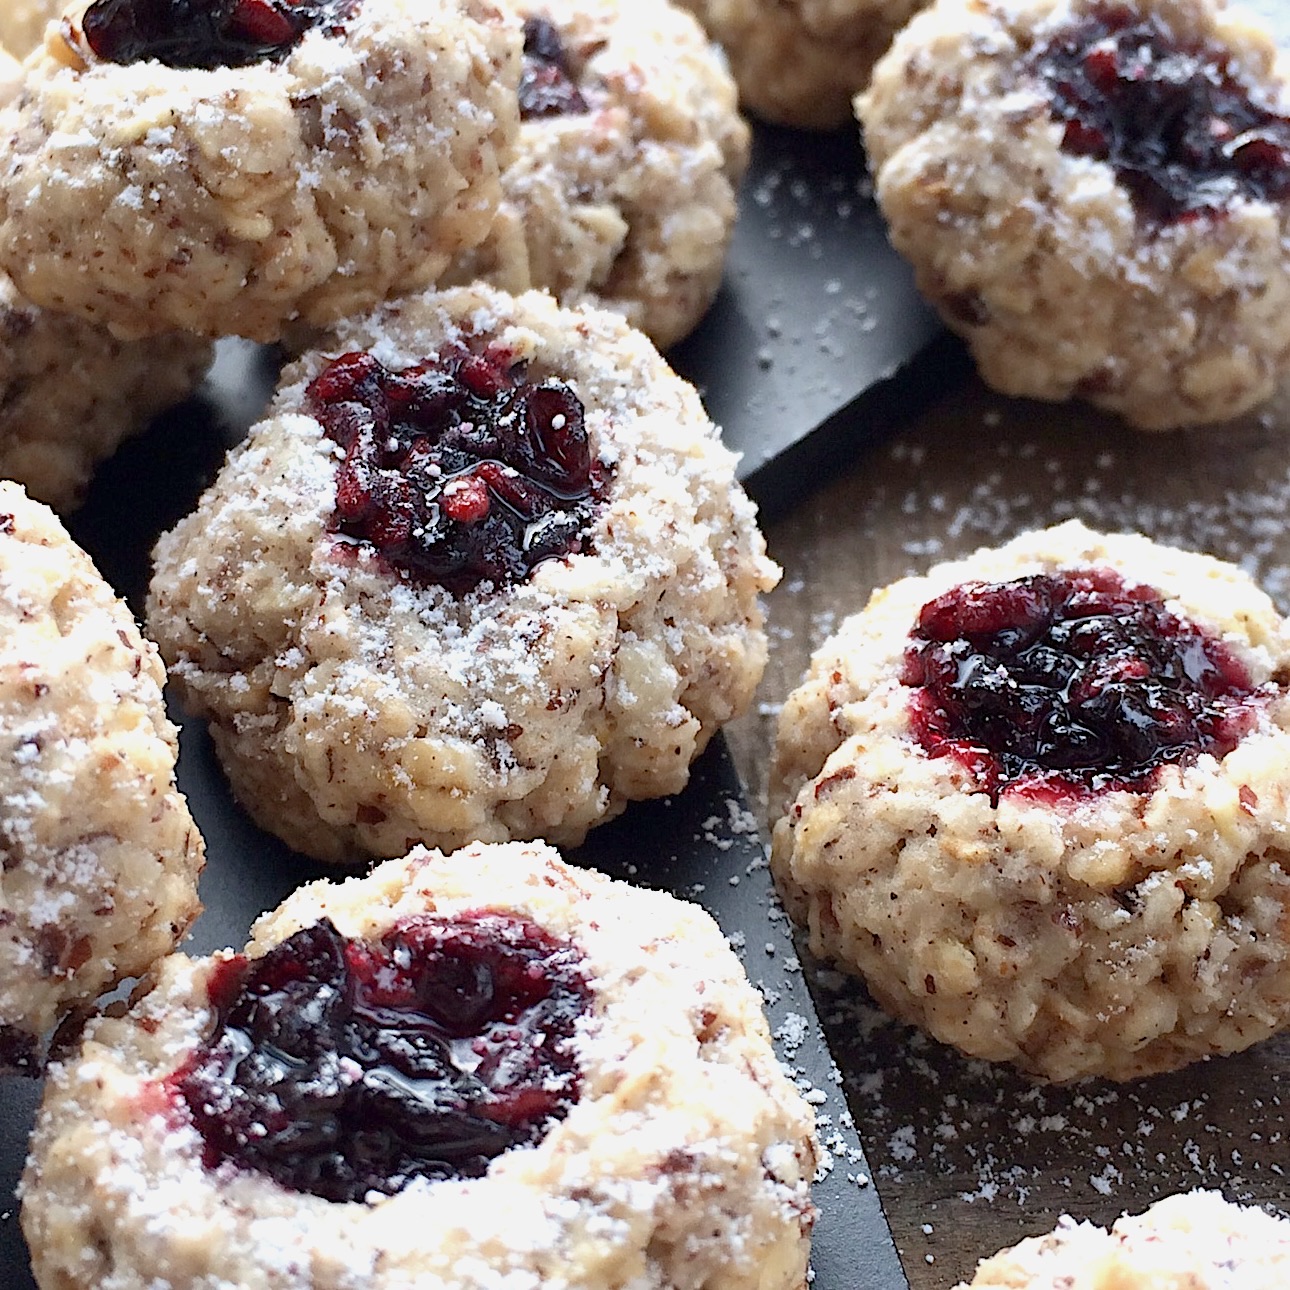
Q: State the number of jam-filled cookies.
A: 6